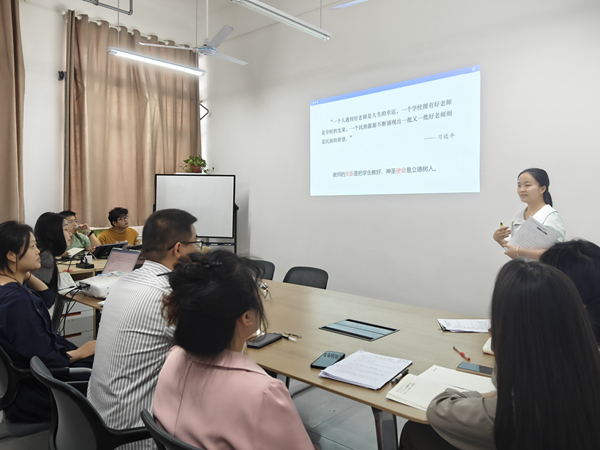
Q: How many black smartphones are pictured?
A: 2